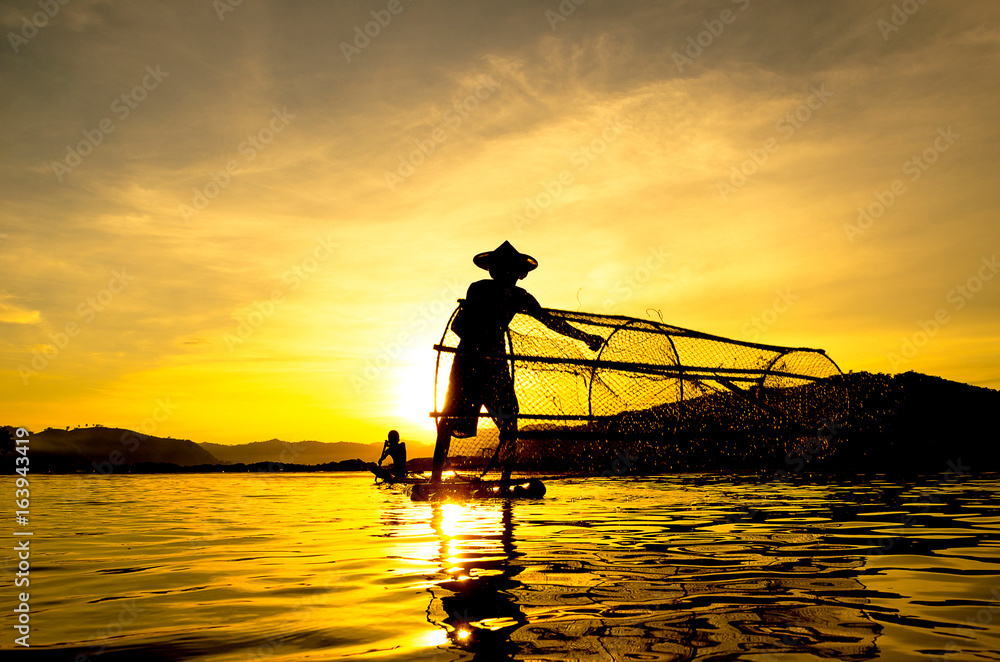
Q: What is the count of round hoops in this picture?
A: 3